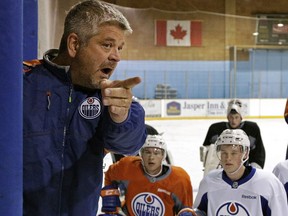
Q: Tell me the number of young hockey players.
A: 3